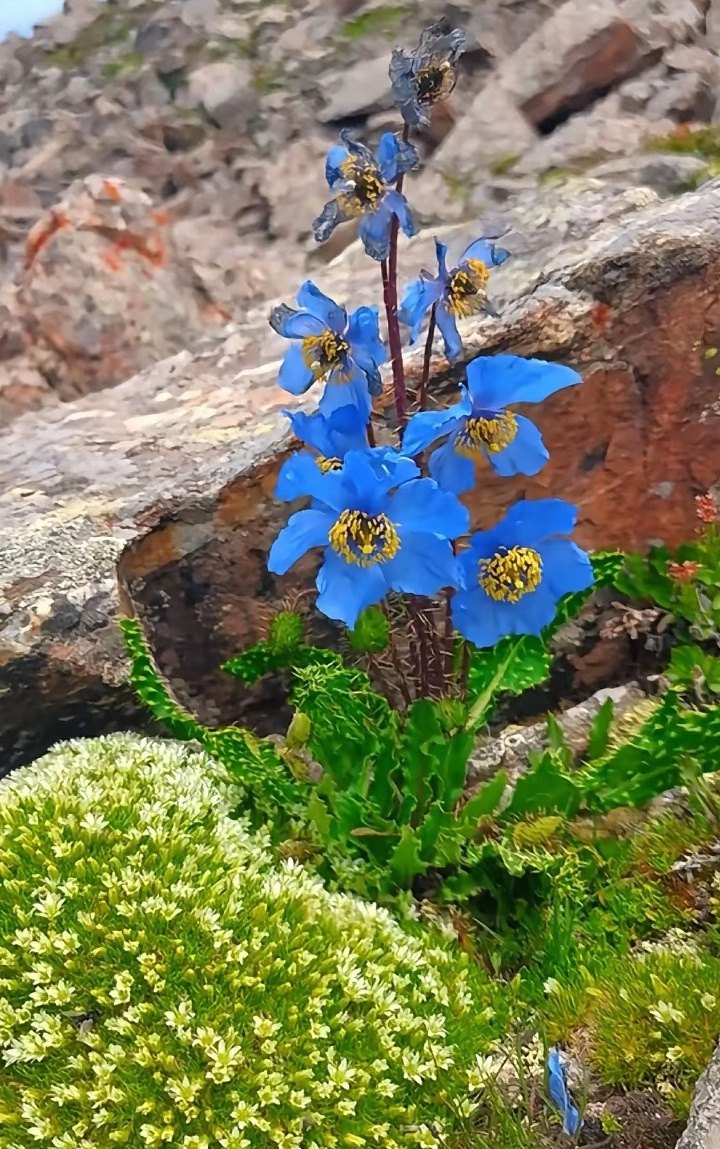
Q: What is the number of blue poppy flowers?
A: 8